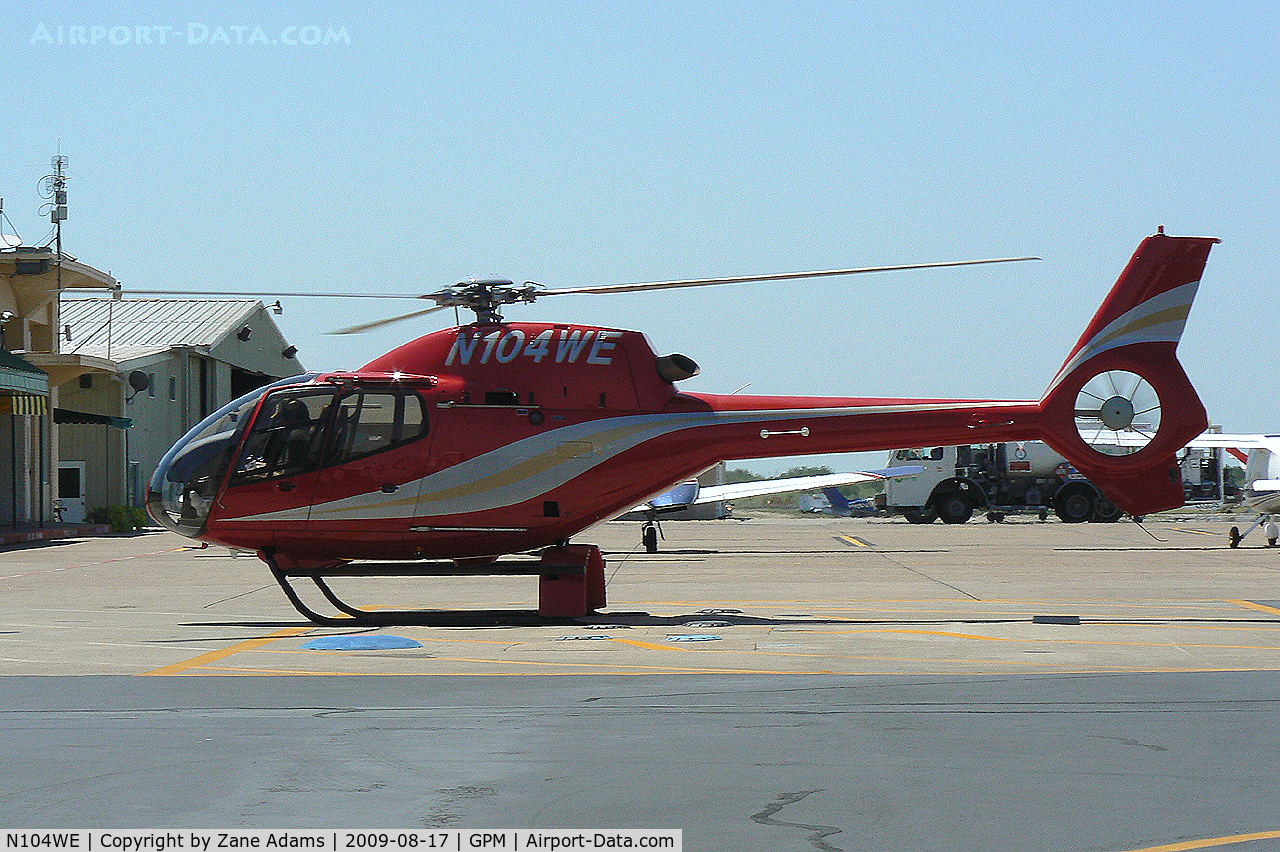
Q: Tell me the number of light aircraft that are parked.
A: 2